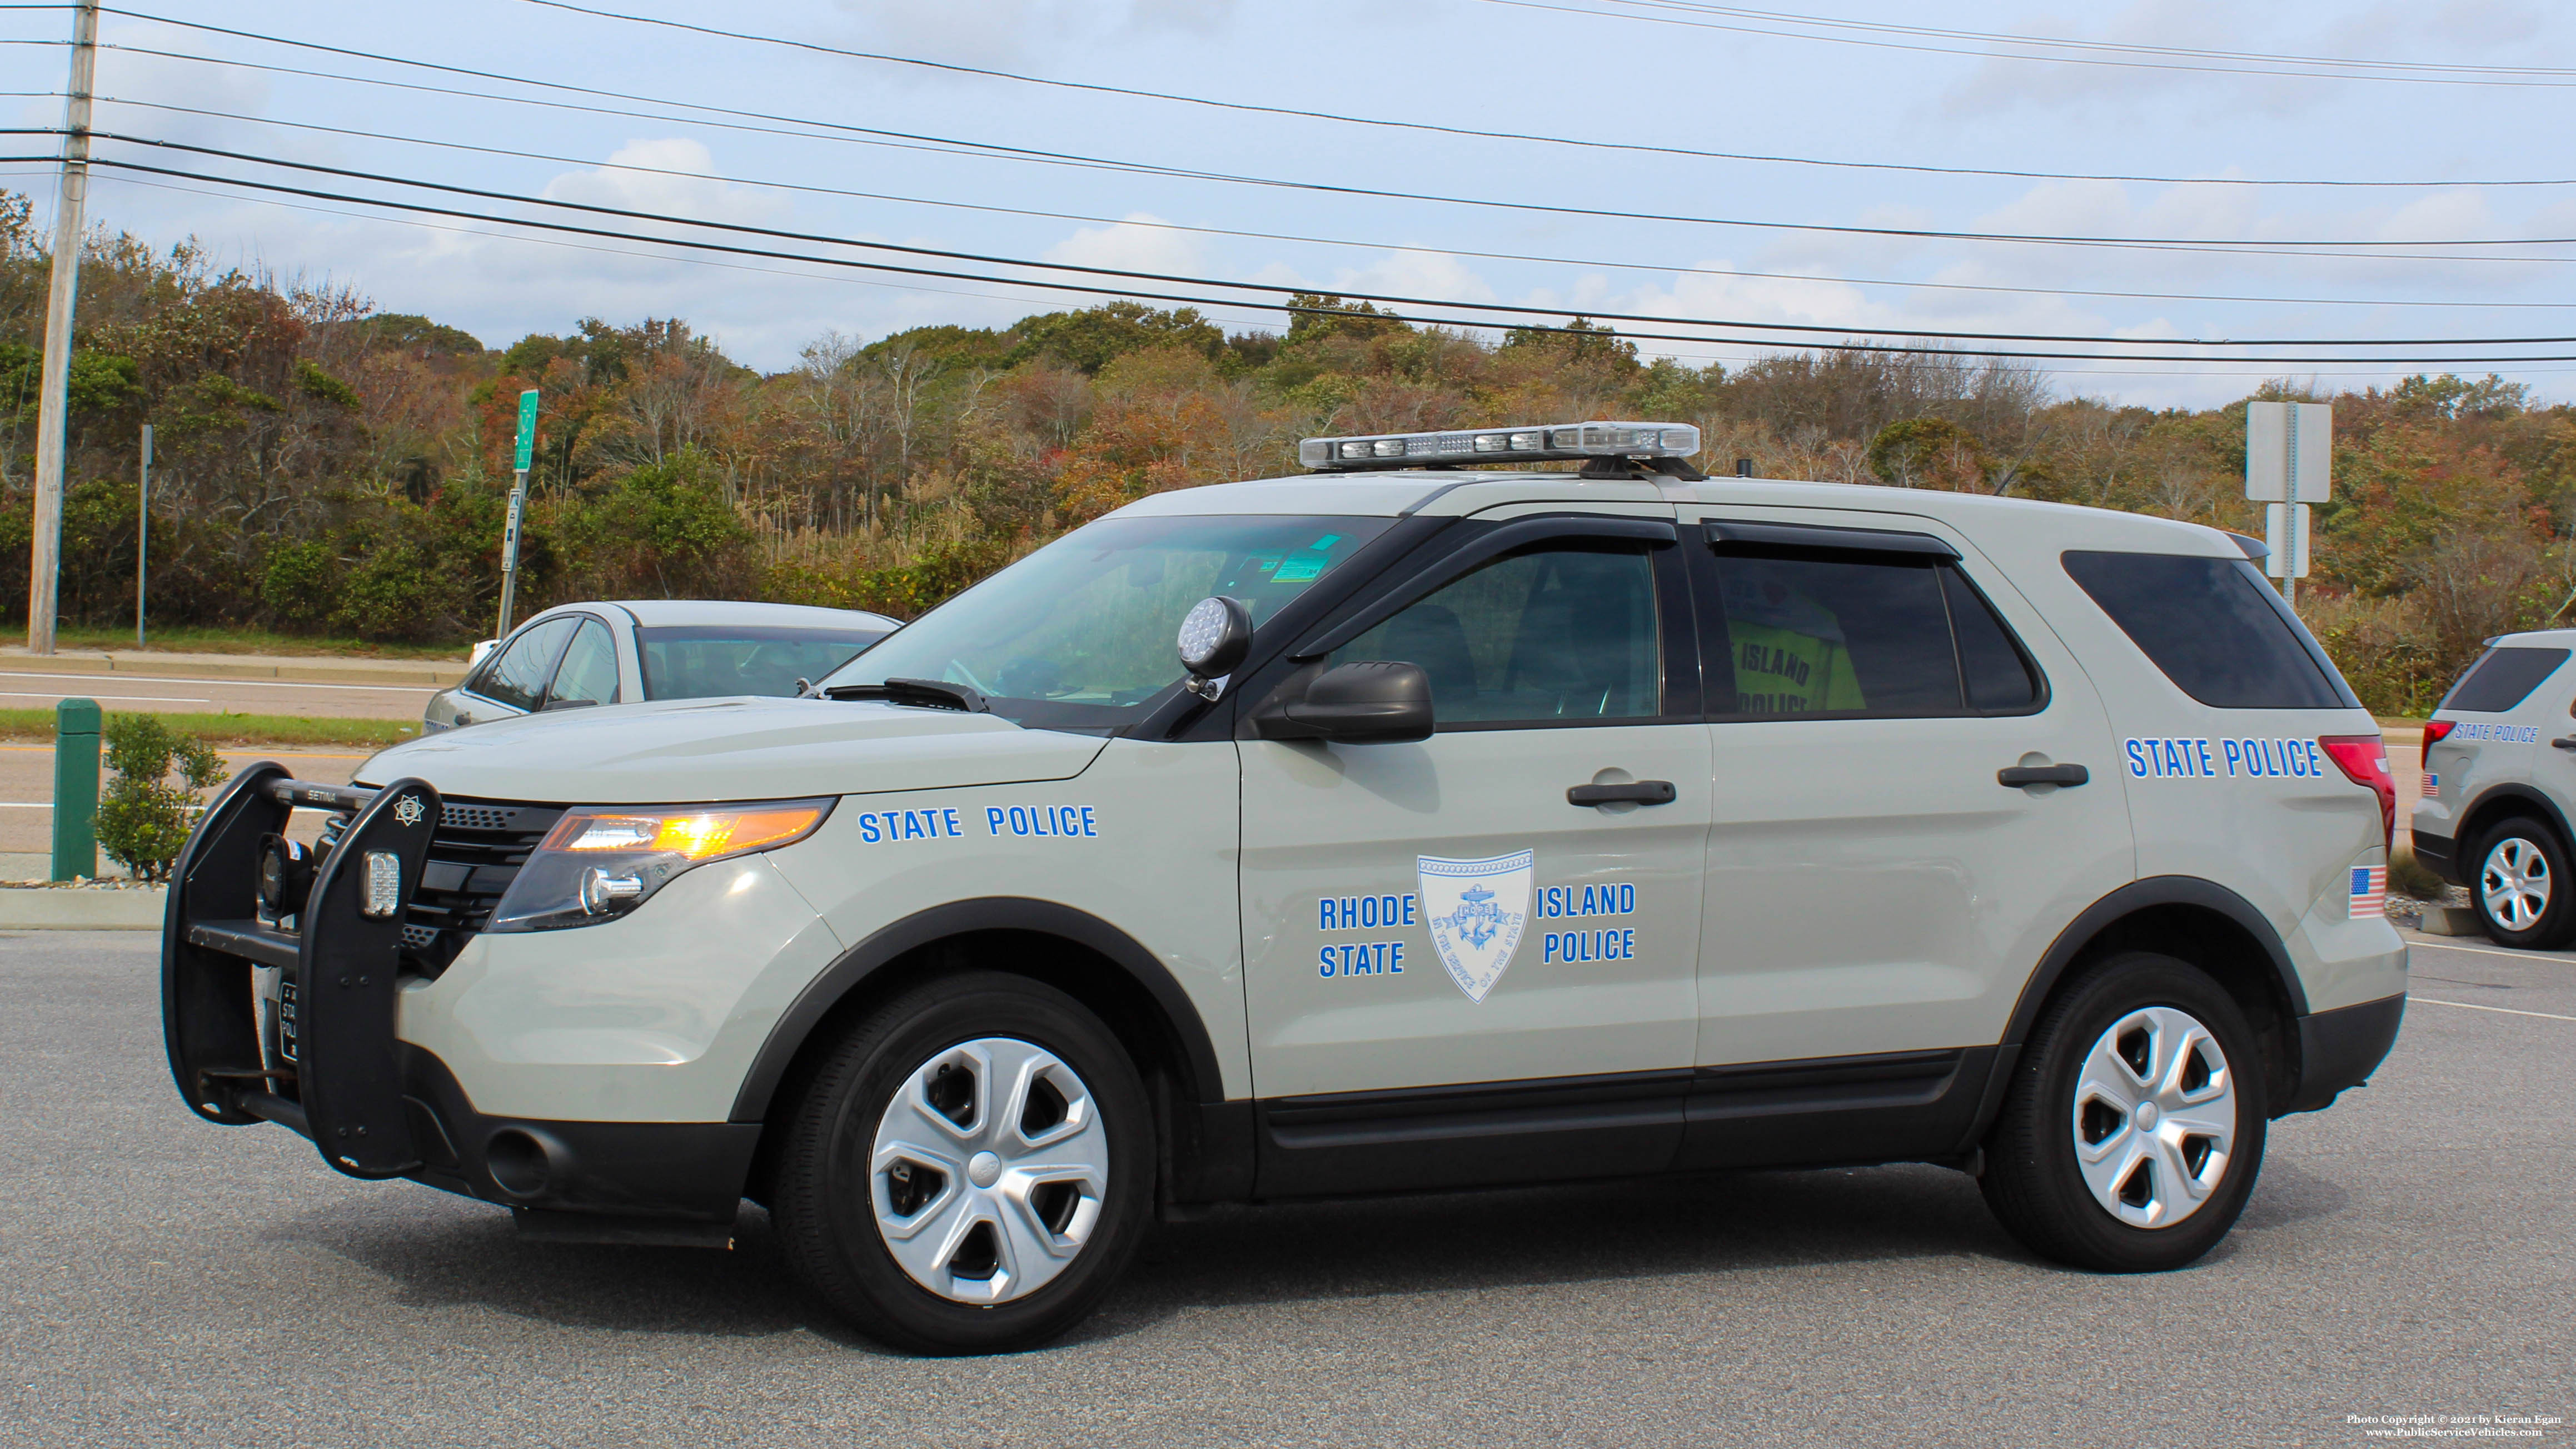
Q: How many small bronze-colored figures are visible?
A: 0